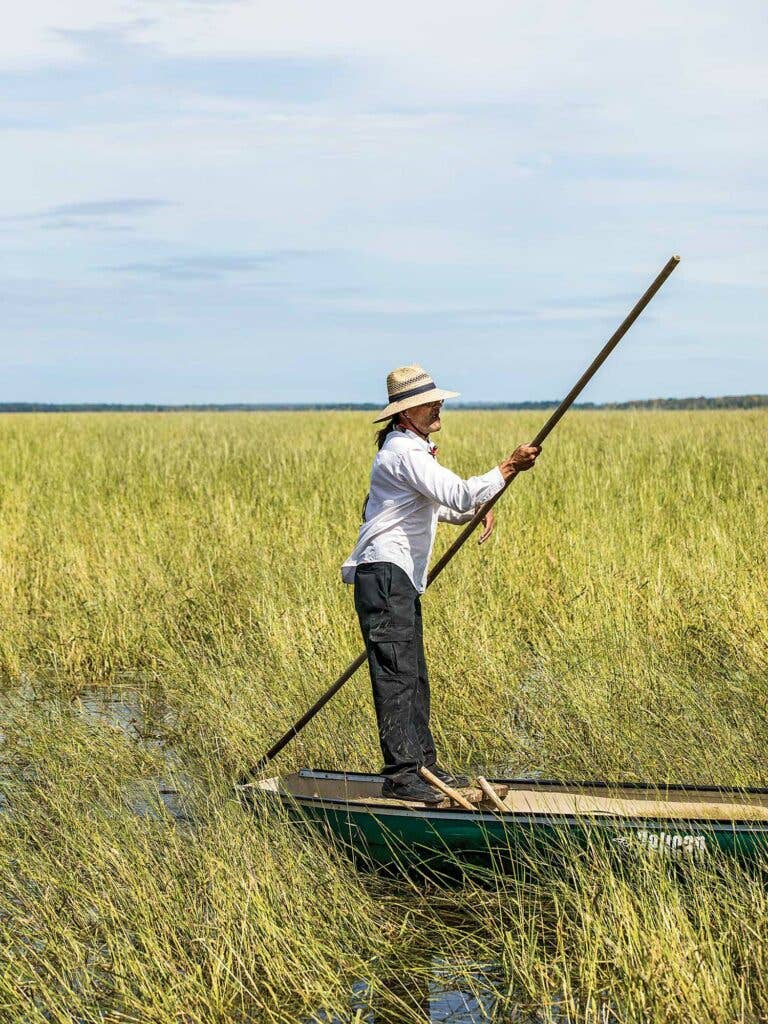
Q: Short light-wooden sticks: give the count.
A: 2